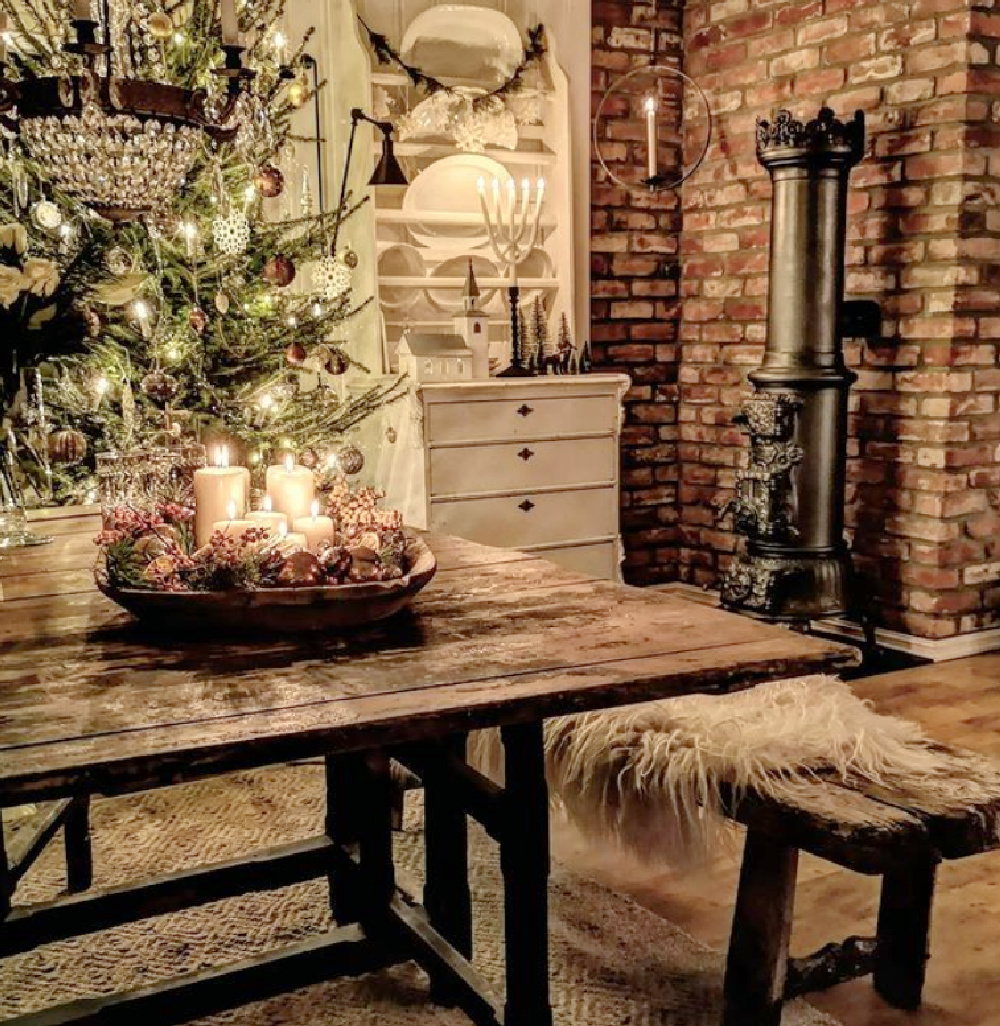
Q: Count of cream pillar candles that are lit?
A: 6